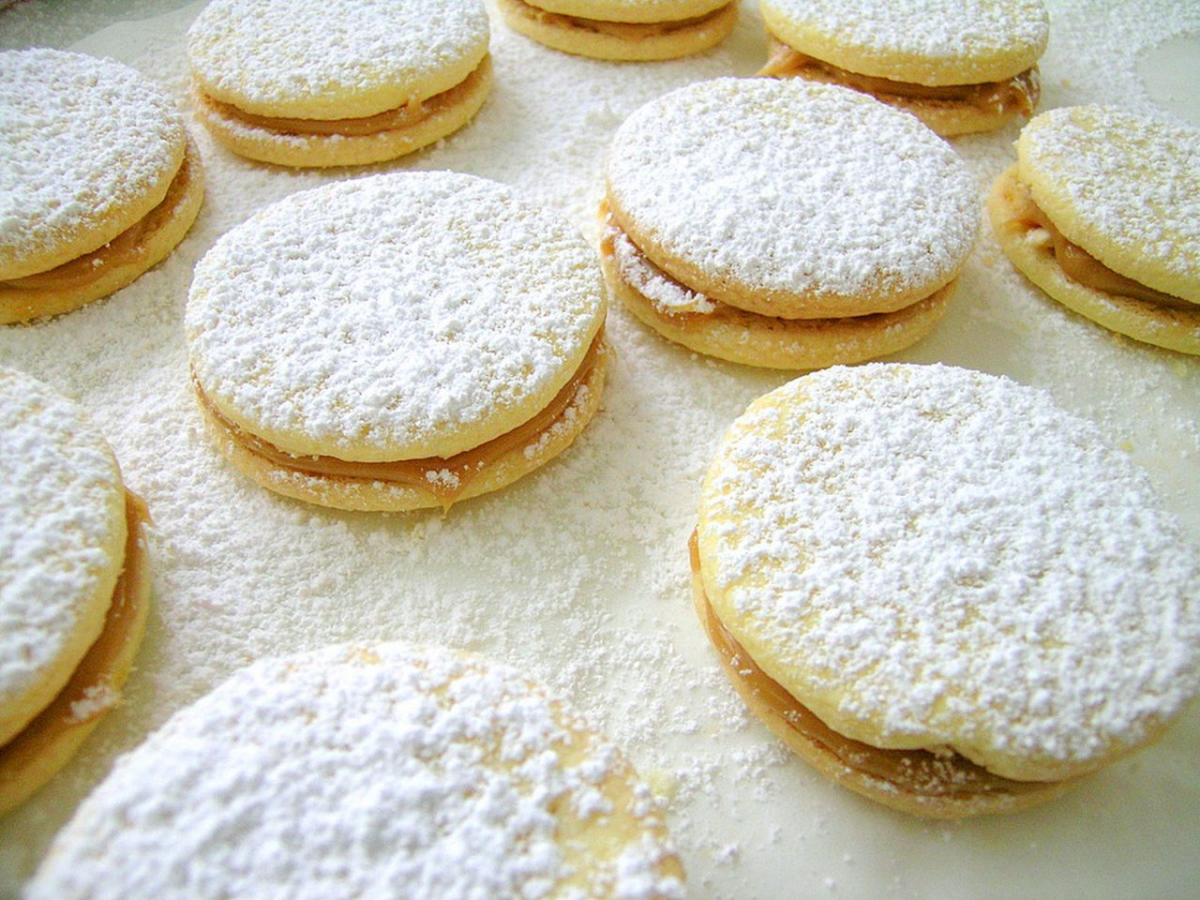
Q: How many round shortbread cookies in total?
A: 10